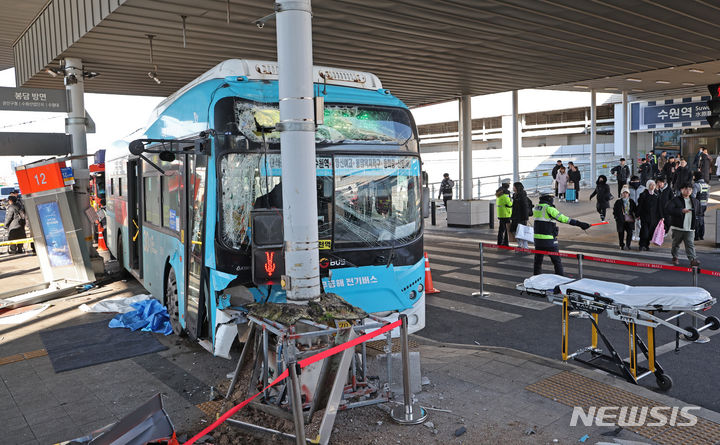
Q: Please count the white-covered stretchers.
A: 1